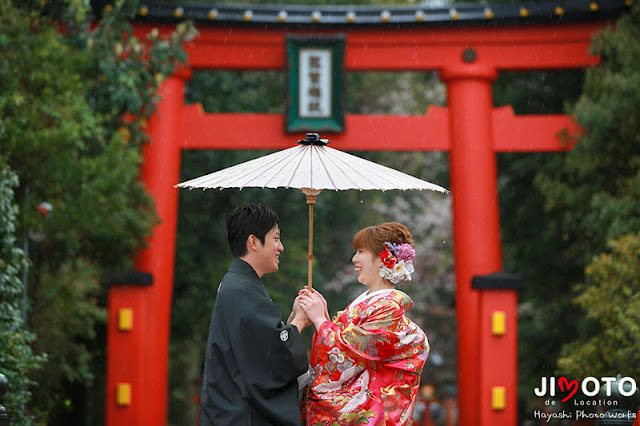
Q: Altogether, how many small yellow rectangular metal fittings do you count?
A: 4